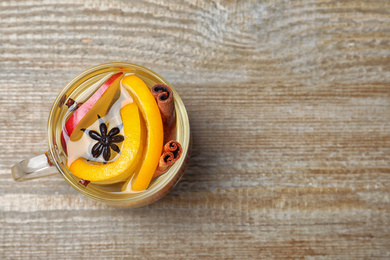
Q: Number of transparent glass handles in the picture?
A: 1